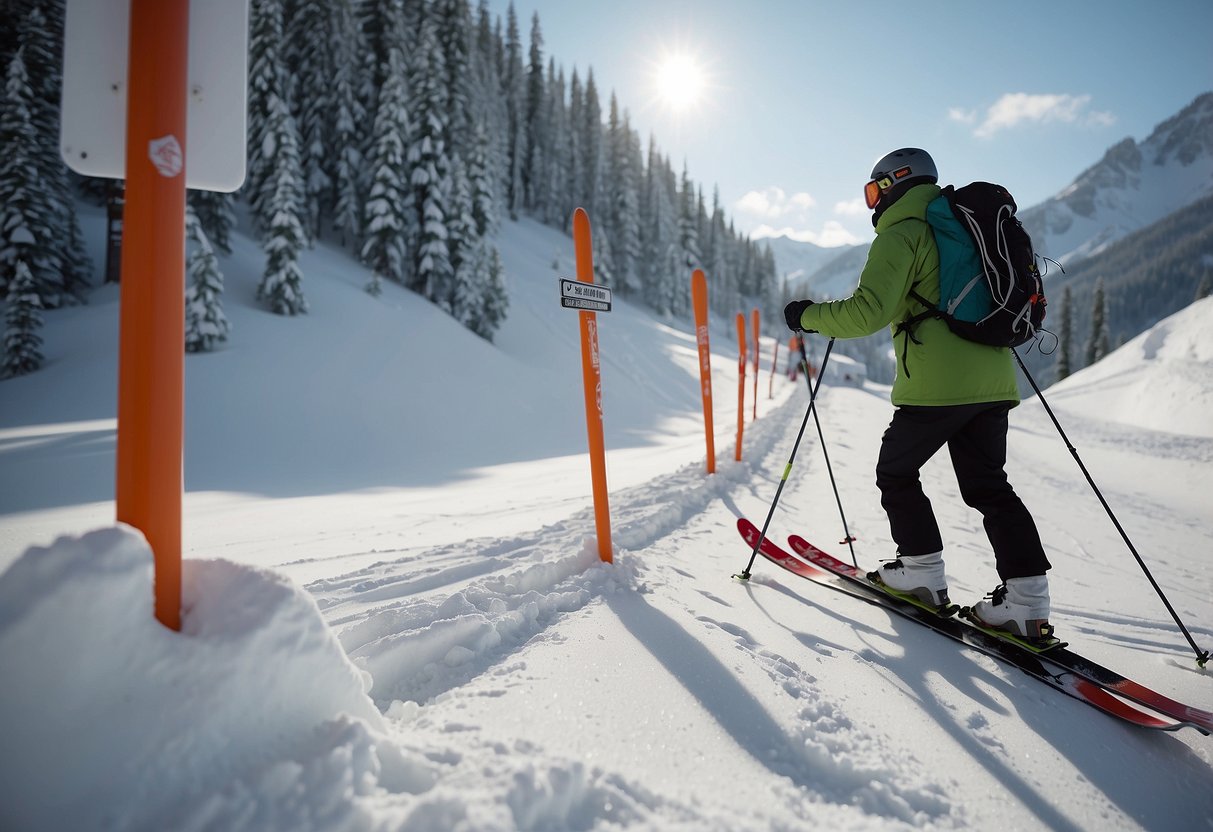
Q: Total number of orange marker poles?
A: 6